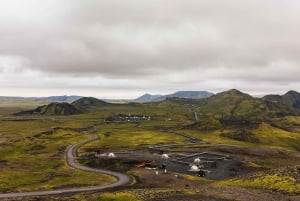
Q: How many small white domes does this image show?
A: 4